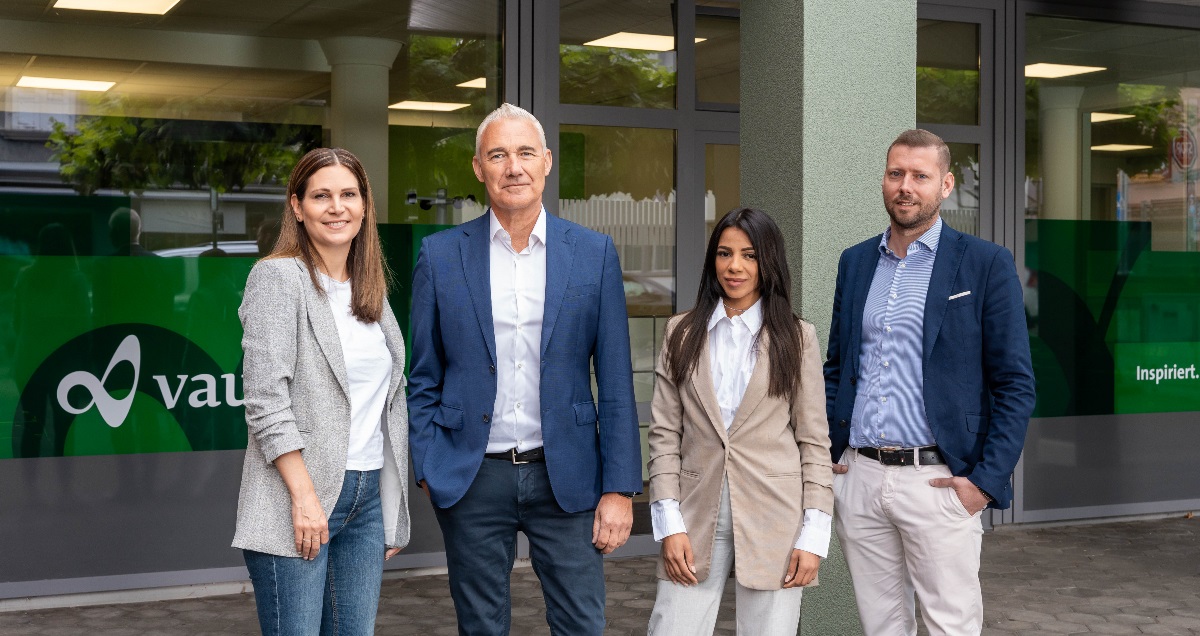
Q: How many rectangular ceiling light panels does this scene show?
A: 8